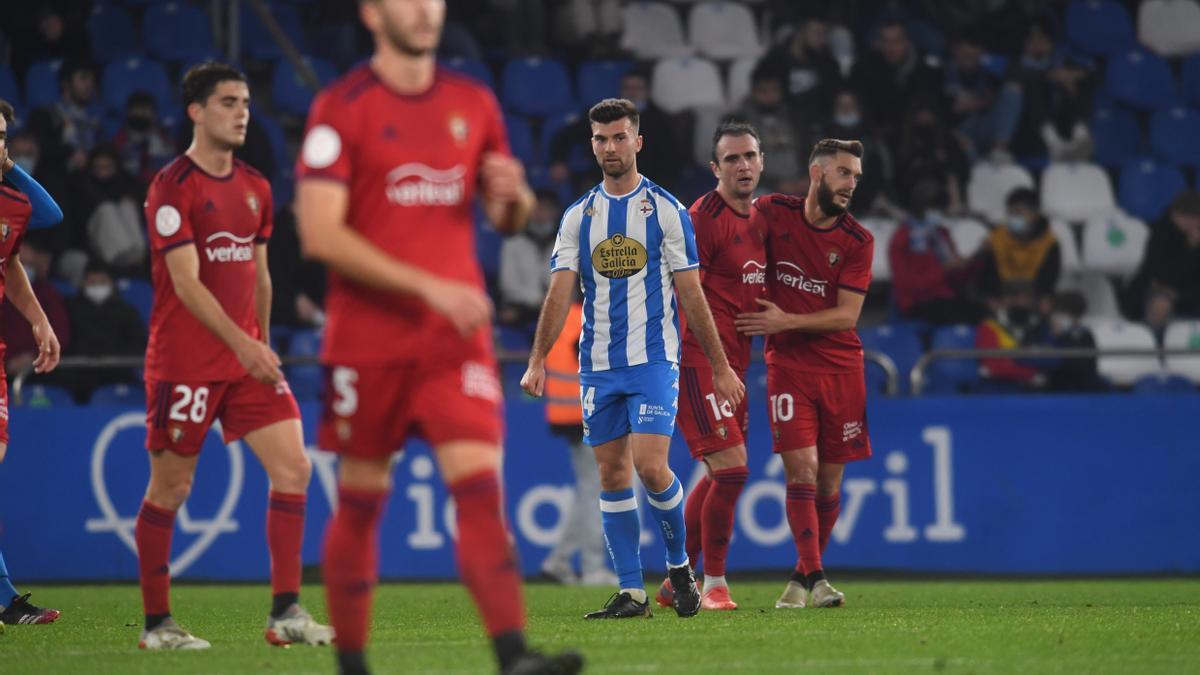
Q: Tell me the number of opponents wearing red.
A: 5